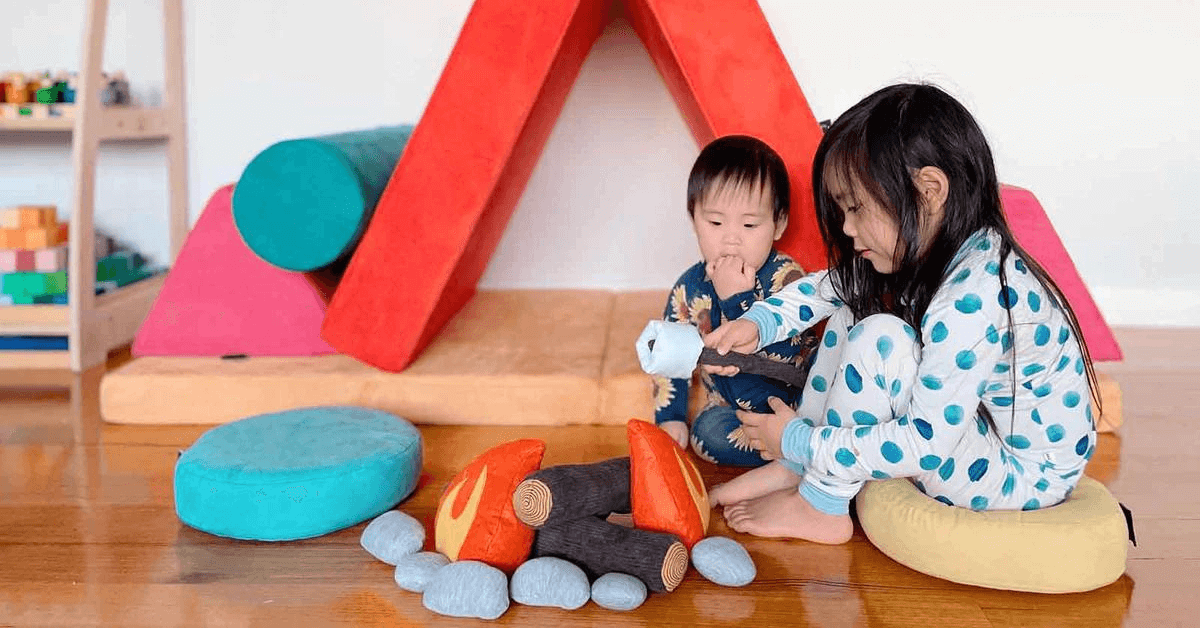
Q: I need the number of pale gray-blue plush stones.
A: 6